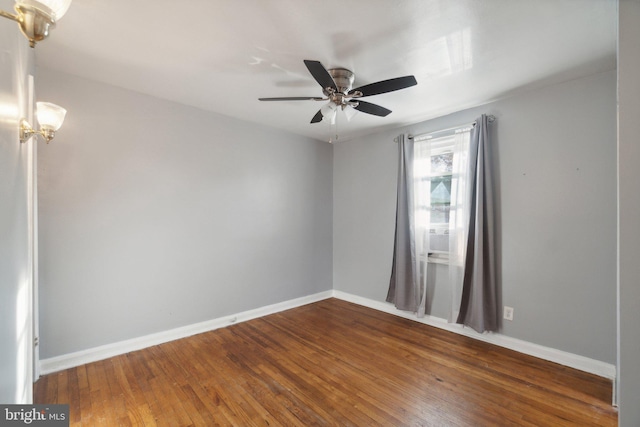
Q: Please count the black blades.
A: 5